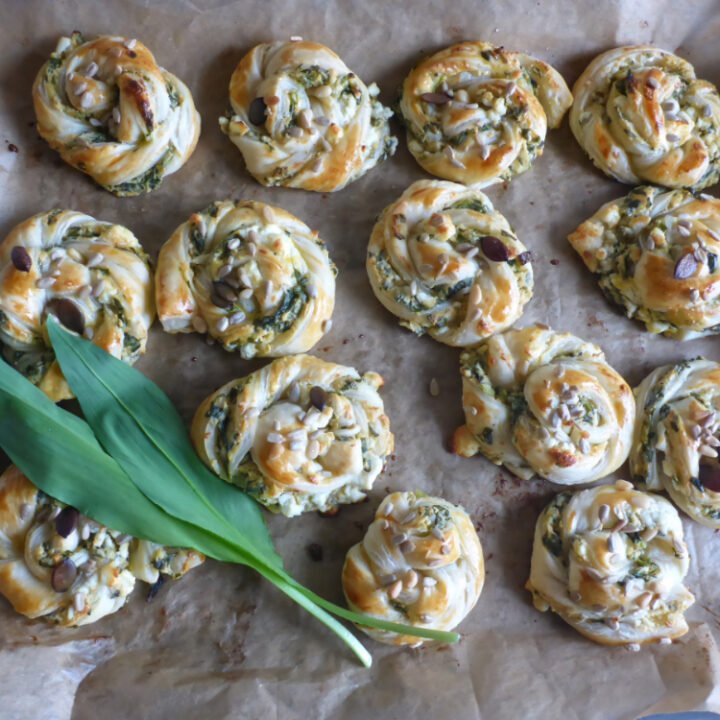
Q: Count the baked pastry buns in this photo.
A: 14